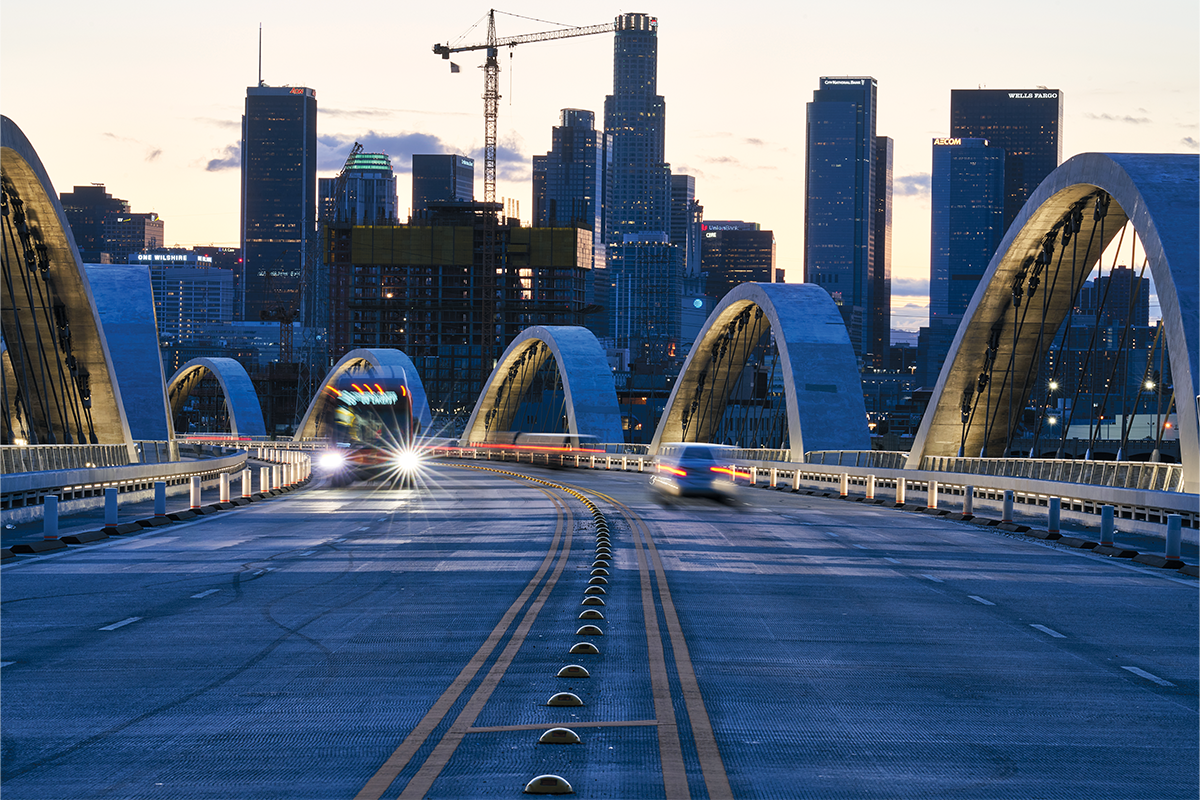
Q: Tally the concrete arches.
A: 7